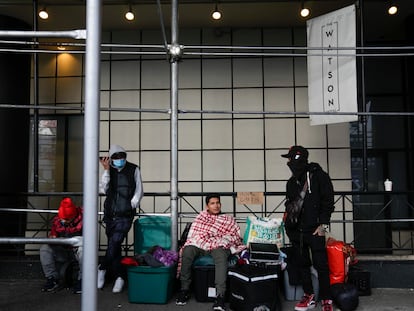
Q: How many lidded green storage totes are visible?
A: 1